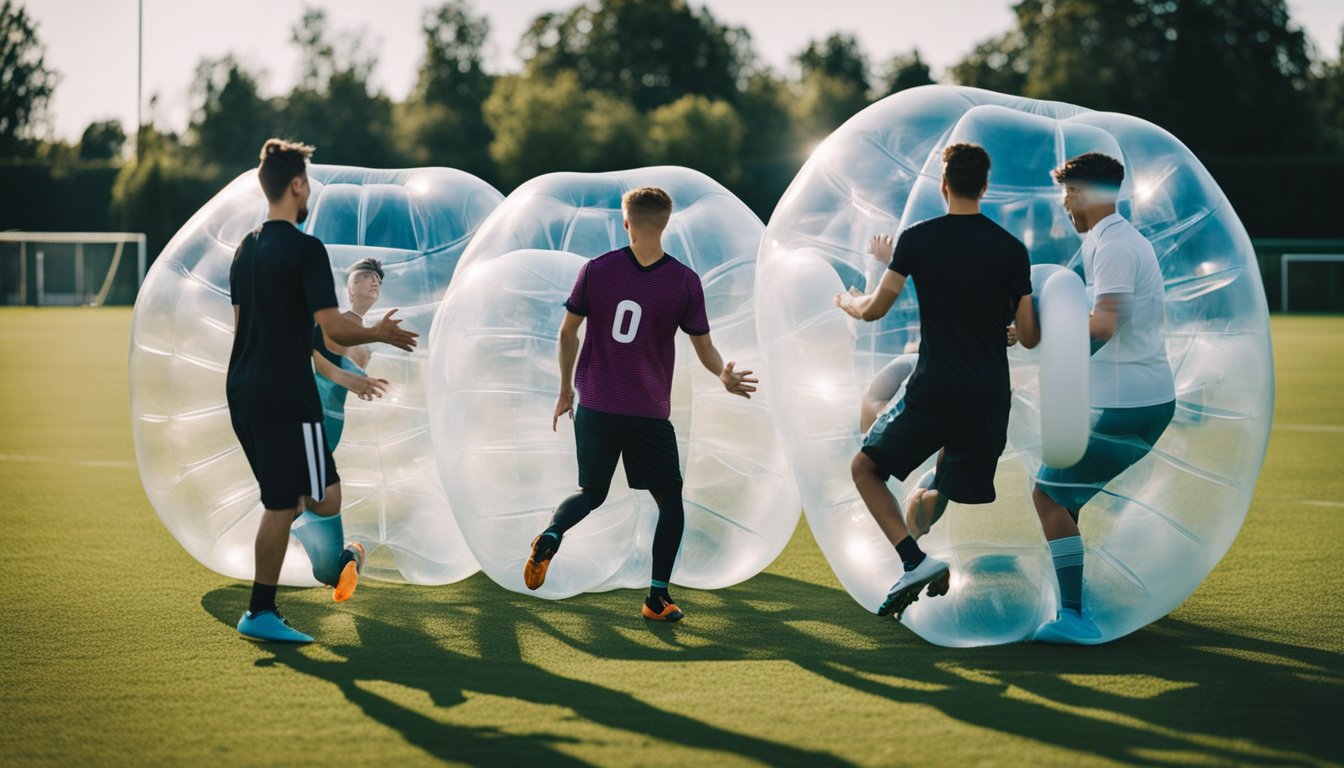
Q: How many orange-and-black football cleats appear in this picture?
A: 3